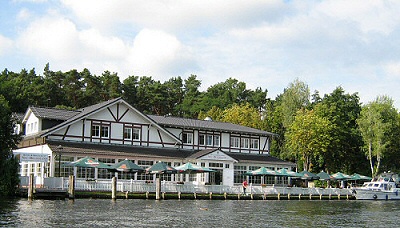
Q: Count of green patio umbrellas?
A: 10